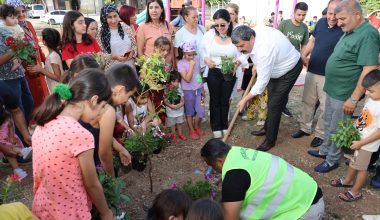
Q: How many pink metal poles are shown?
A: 4